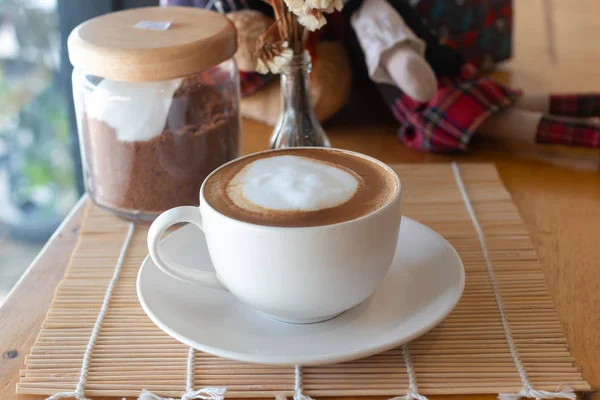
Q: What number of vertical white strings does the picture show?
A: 5